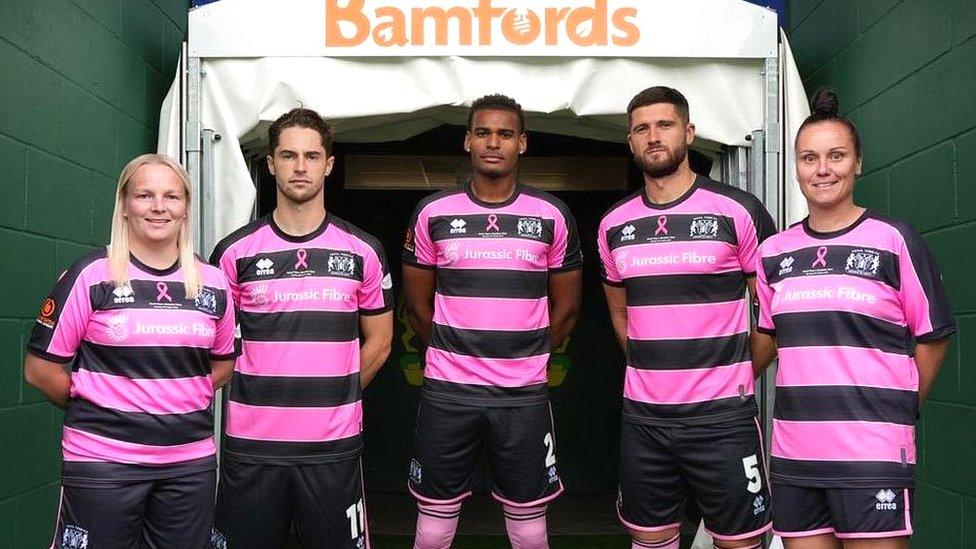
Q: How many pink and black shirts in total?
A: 5